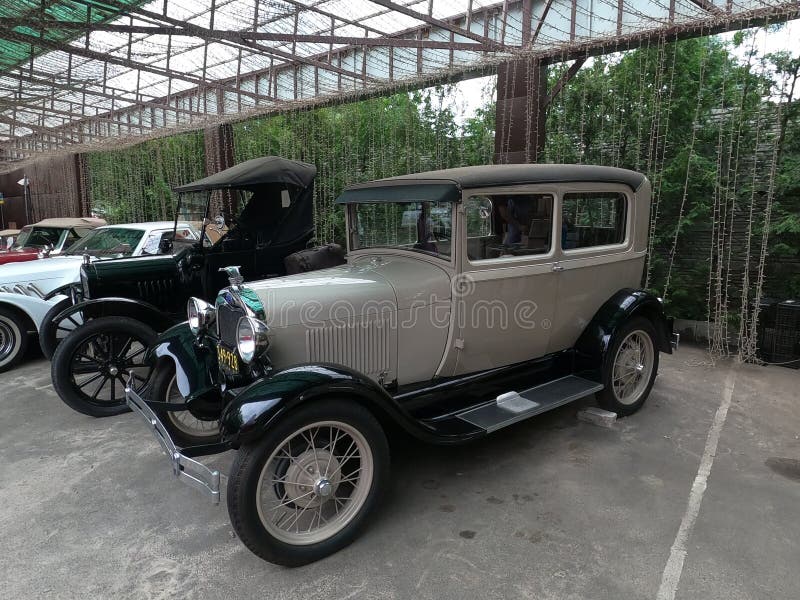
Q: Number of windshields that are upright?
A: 2